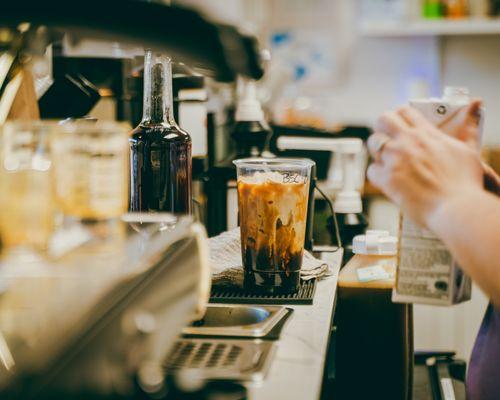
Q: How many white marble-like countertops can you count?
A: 1